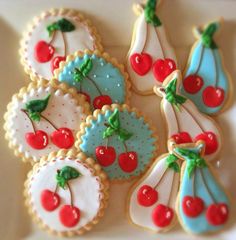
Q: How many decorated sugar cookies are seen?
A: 10